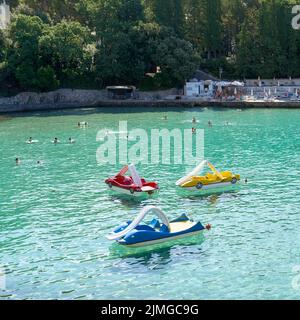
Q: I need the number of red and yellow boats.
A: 2